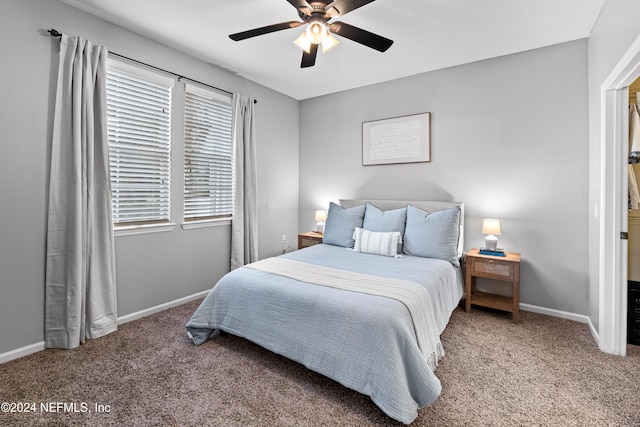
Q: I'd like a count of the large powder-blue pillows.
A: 3